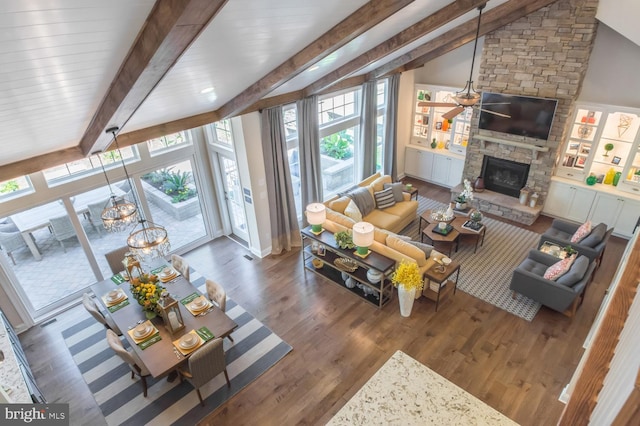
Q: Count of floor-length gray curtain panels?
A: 4